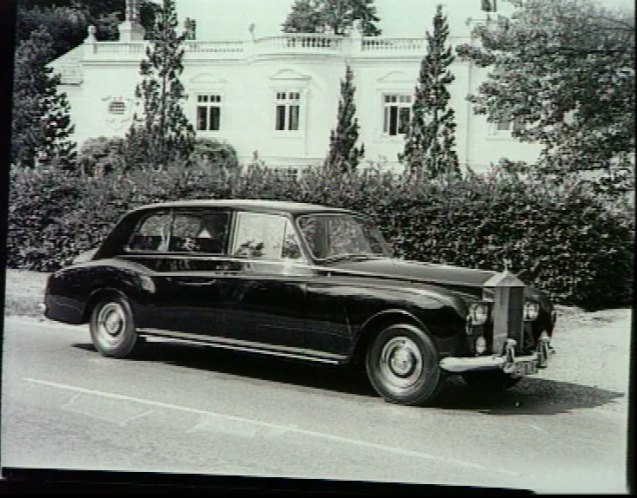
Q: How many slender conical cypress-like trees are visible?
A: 3